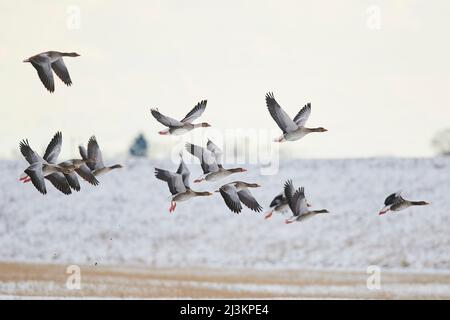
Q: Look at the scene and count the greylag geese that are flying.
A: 13